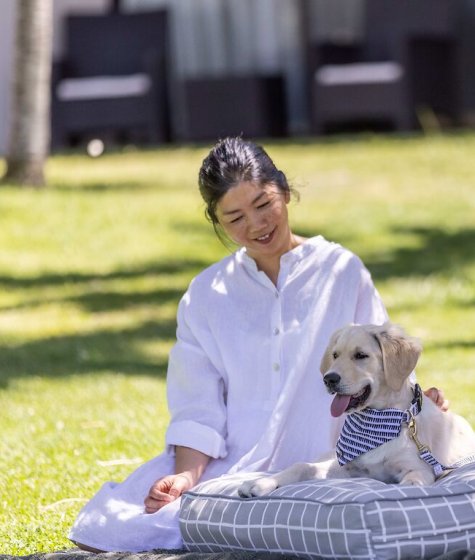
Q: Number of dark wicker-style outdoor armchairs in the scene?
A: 2